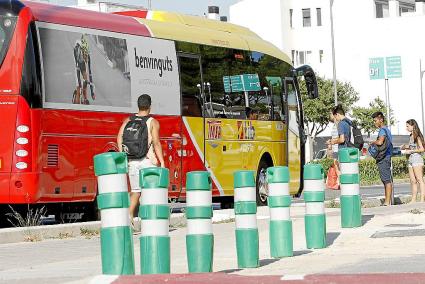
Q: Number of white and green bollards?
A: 7